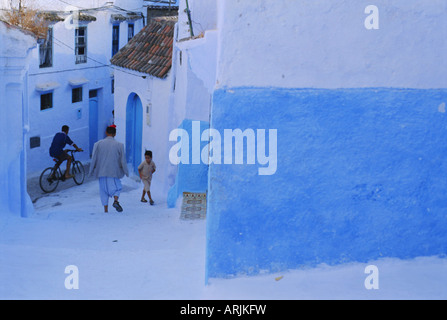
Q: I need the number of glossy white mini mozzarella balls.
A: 0